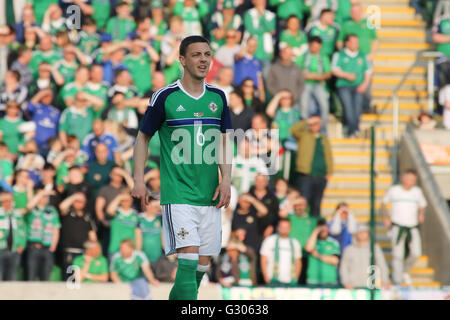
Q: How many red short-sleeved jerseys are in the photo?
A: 0